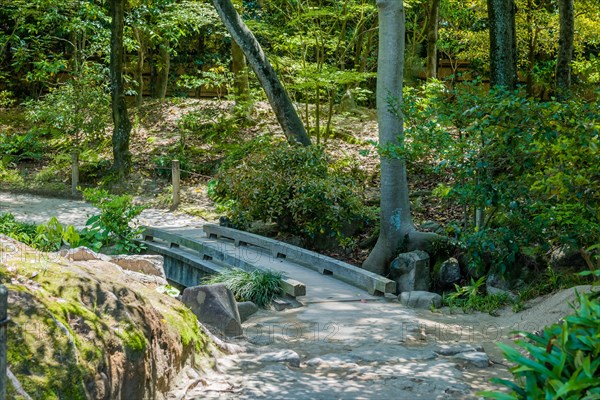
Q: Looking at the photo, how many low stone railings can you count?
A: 2